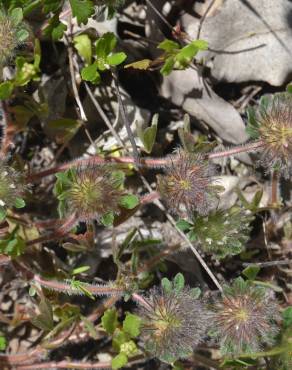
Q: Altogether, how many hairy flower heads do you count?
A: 8